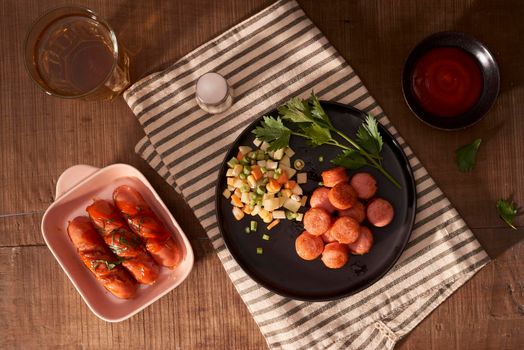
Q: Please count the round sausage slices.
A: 12